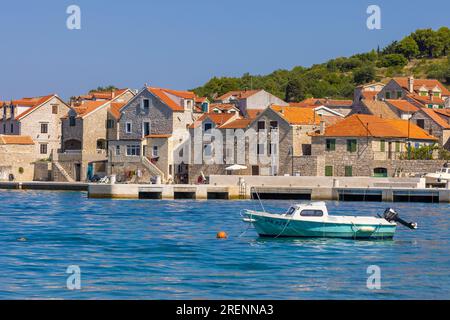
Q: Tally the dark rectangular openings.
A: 6